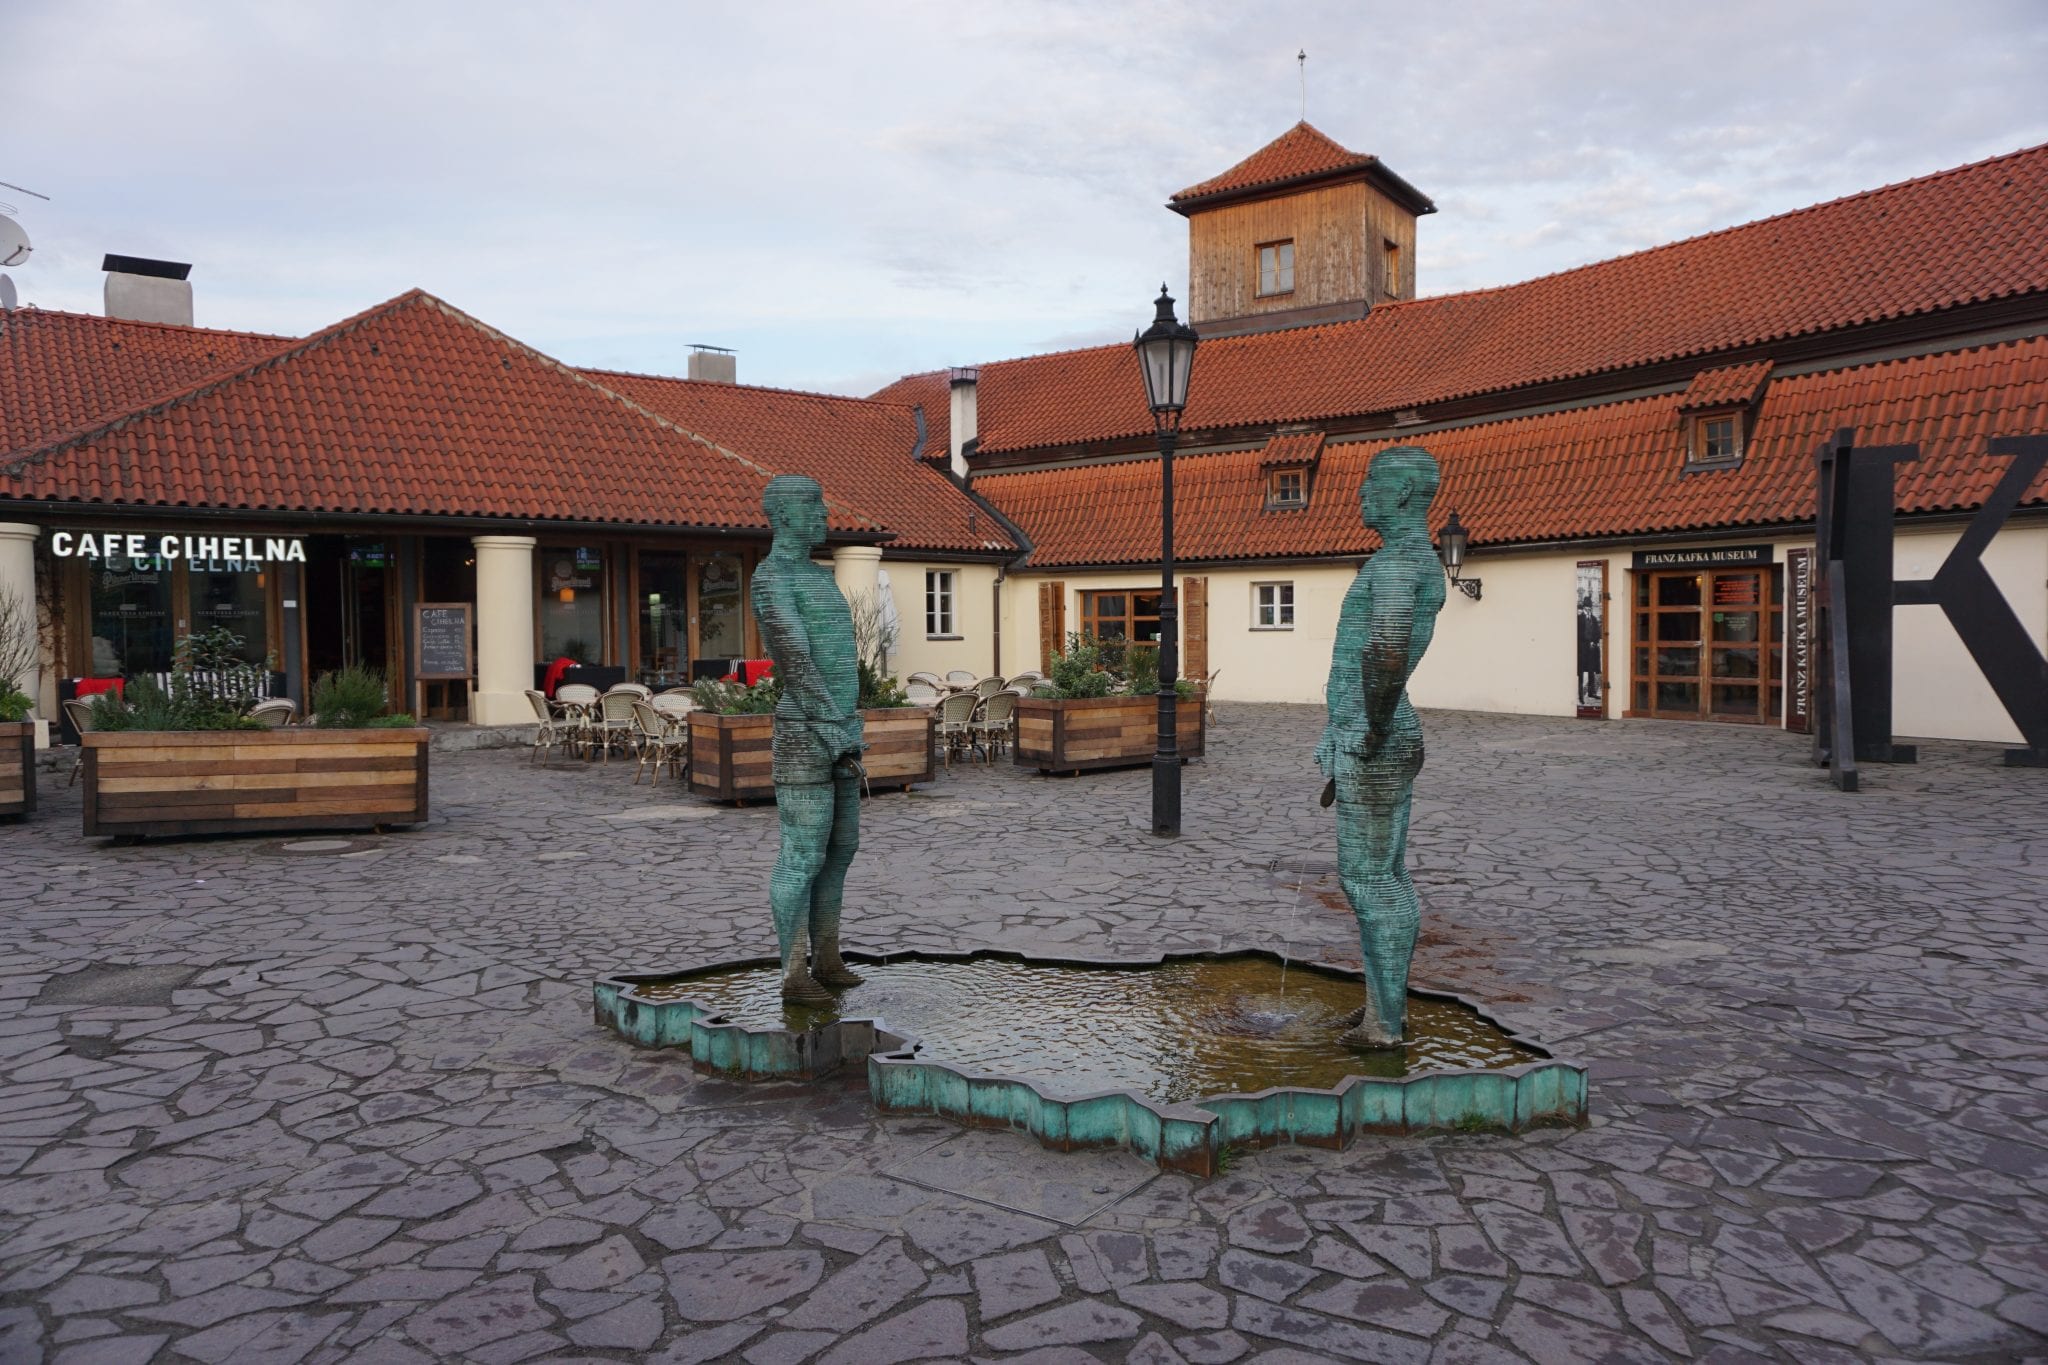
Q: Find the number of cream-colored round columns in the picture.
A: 3